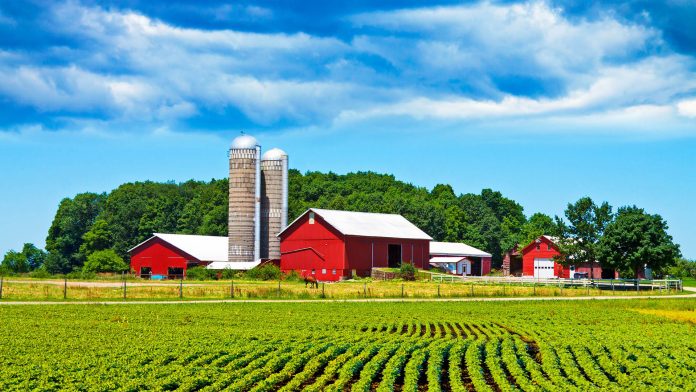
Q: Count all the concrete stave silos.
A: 2